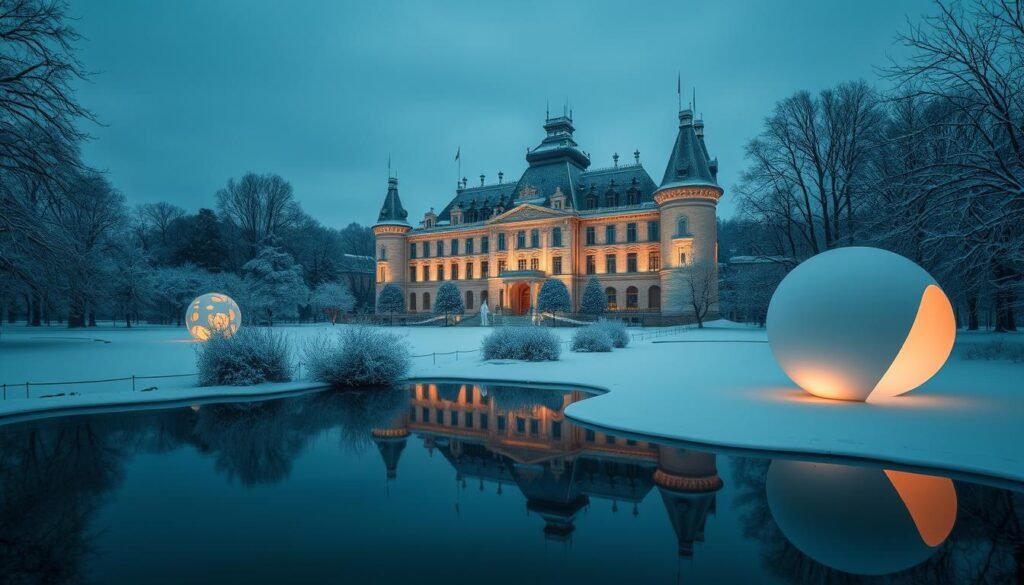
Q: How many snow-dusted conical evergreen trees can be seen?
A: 4